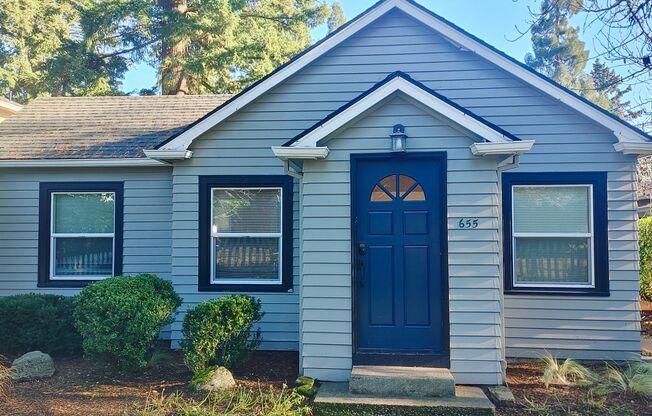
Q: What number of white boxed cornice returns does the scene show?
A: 4